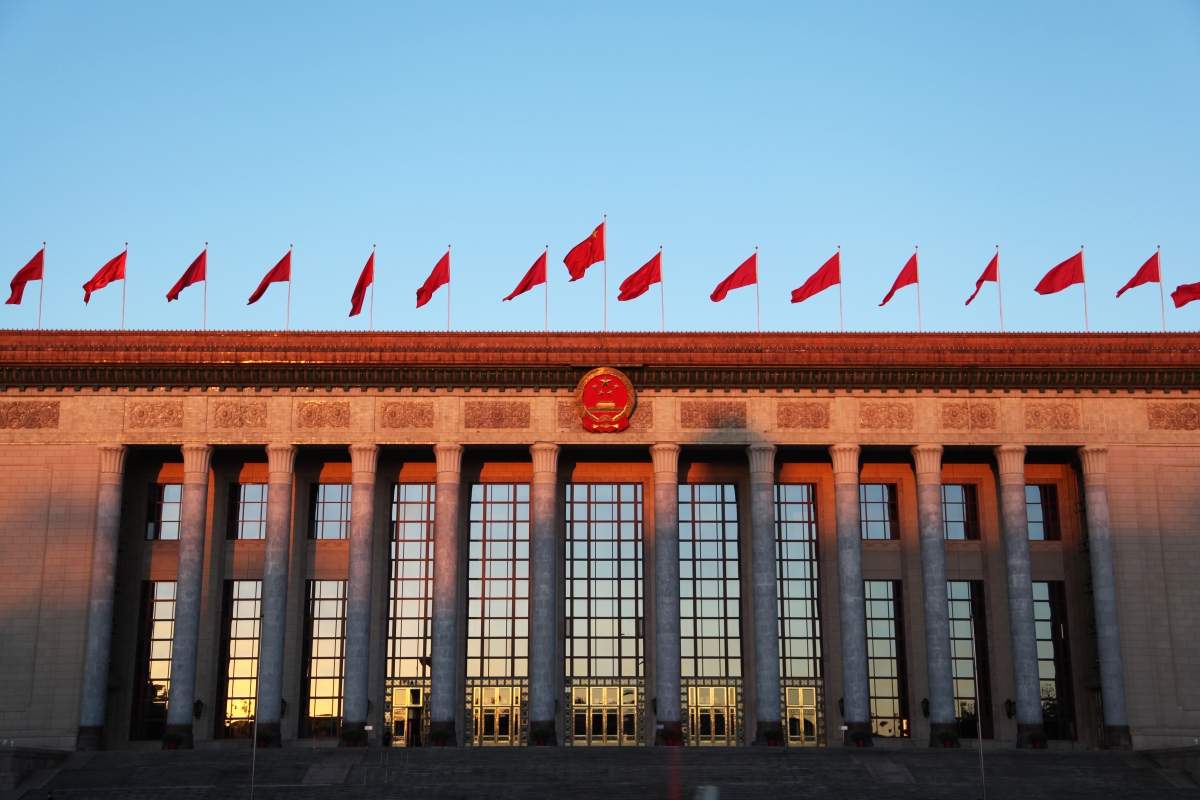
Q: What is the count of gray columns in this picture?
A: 12